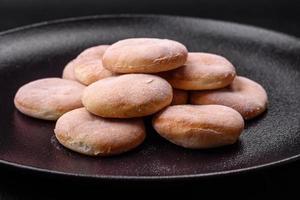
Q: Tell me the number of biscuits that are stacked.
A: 10